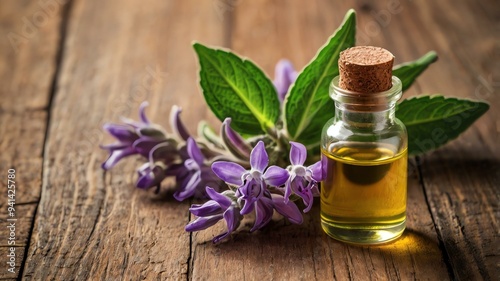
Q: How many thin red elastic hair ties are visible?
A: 0